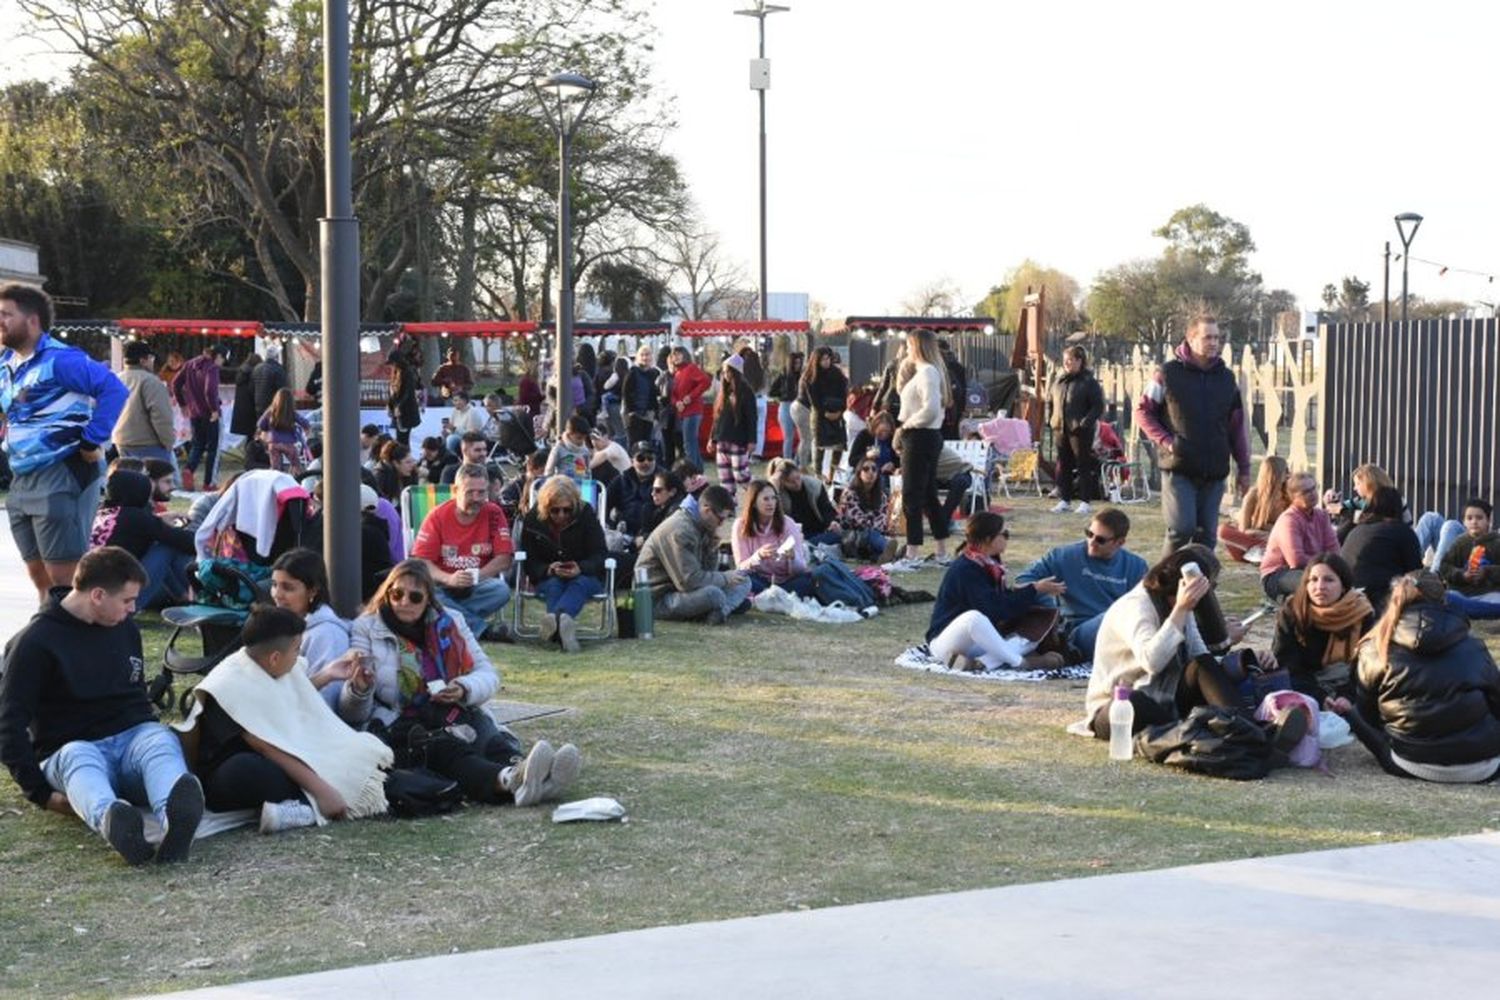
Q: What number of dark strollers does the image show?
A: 2